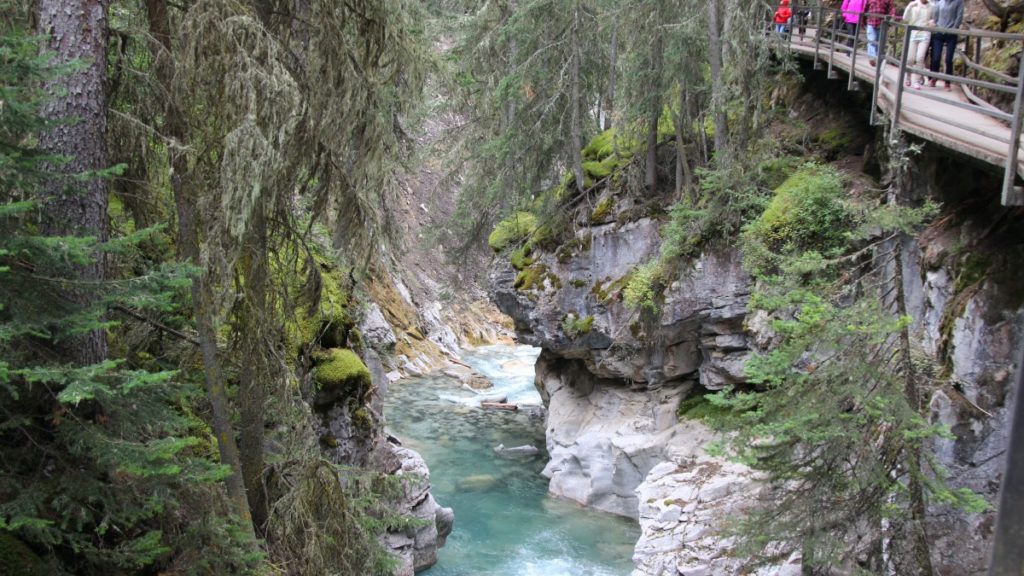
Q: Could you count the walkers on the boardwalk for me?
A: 6